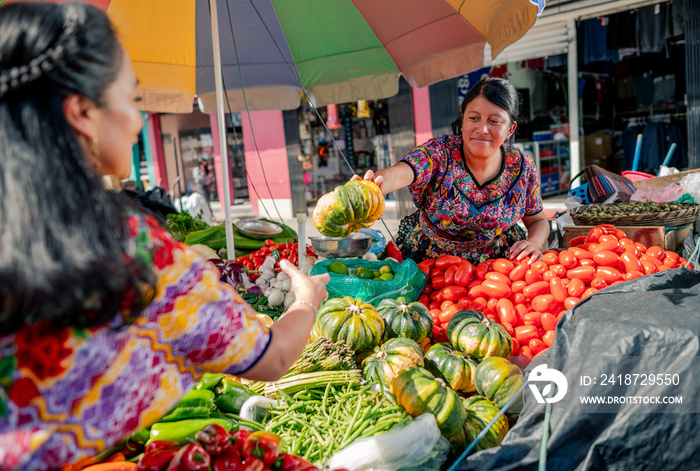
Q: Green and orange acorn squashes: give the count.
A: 9